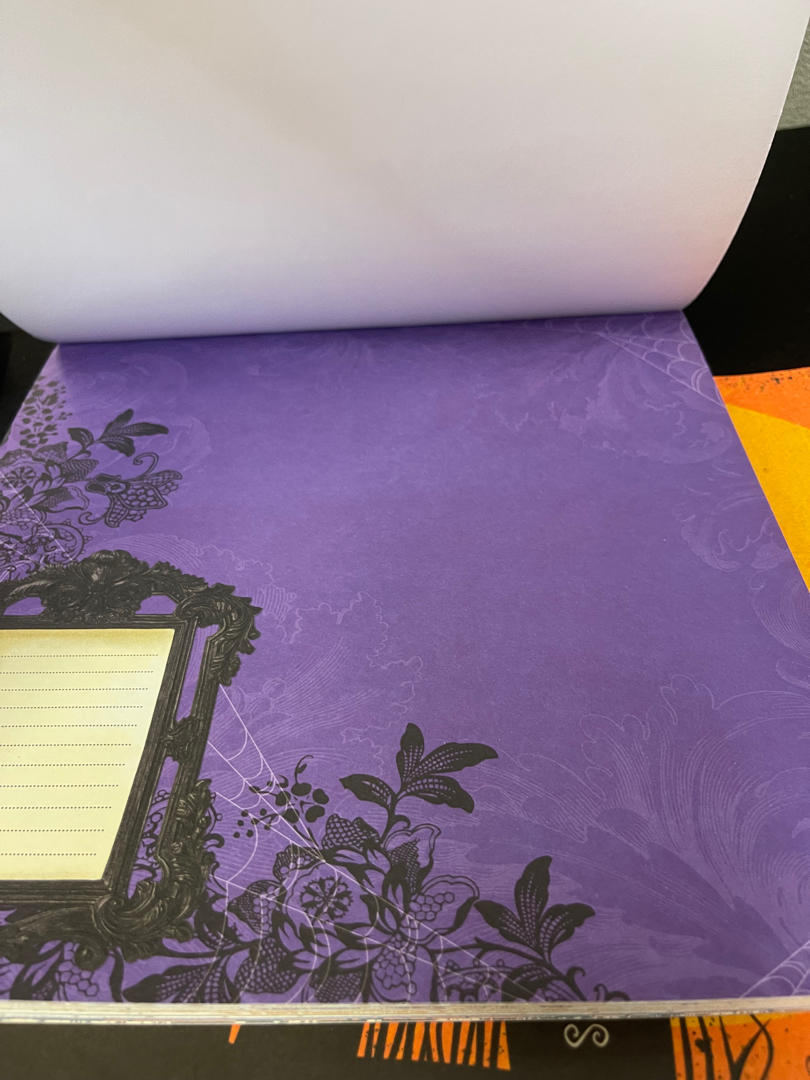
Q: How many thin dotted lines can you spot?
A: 11